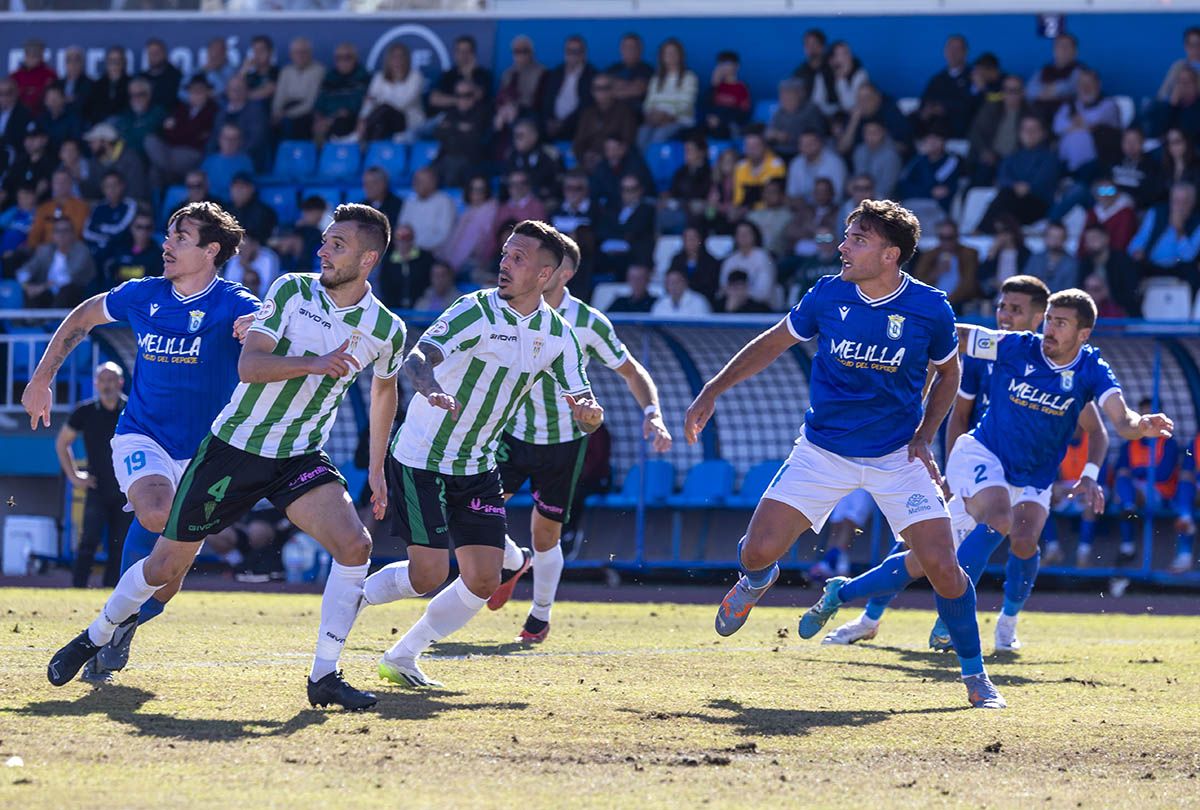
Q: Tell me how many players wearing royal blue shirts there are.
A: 4